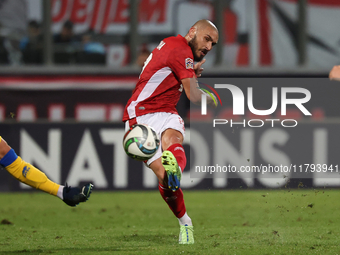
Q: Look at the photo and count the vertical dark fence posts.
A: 4